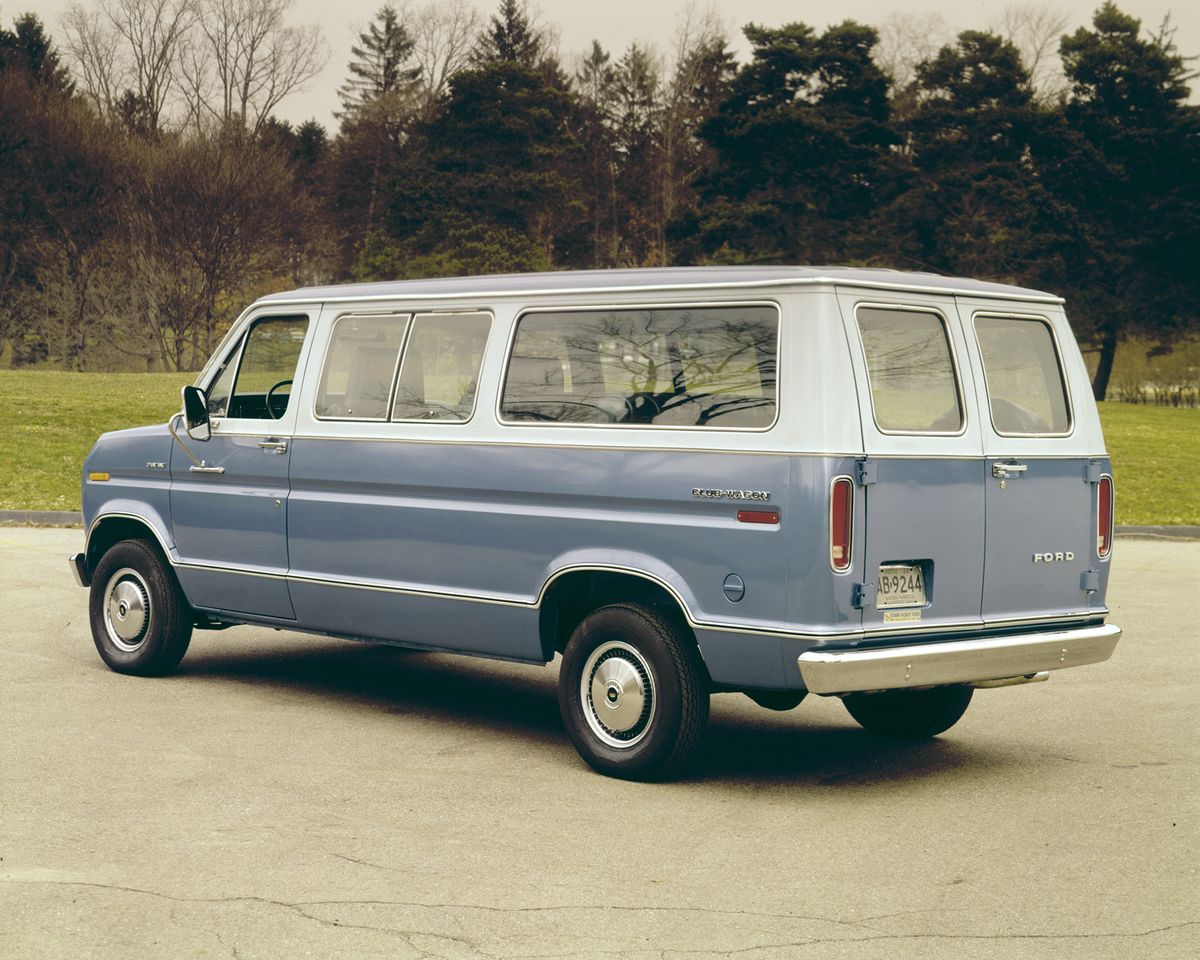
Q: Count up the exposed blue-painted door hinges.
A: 4